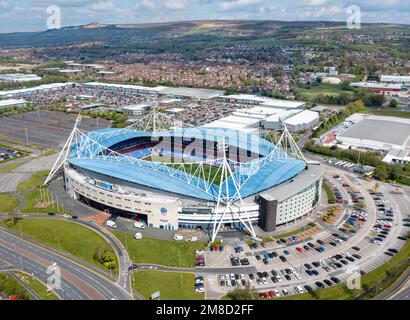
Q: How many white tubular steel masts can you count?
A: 4